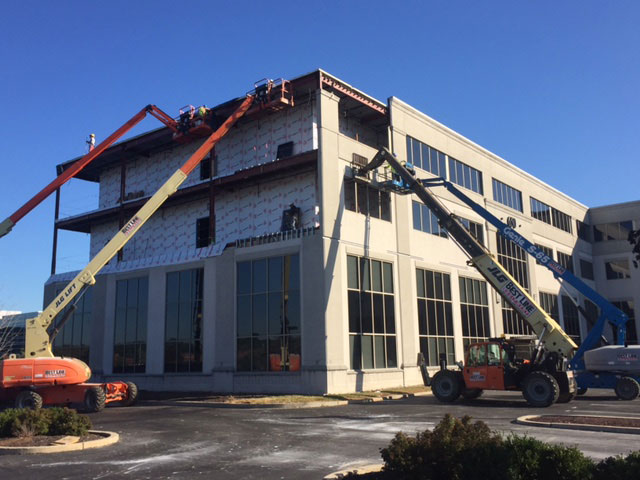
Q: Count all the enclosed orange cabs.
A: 1